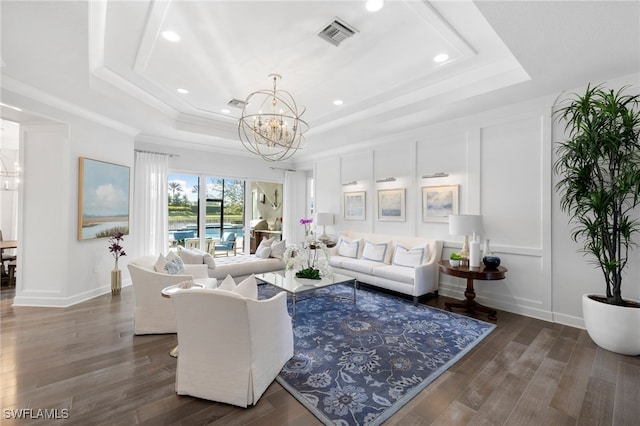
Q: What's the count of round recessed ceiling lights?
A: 6